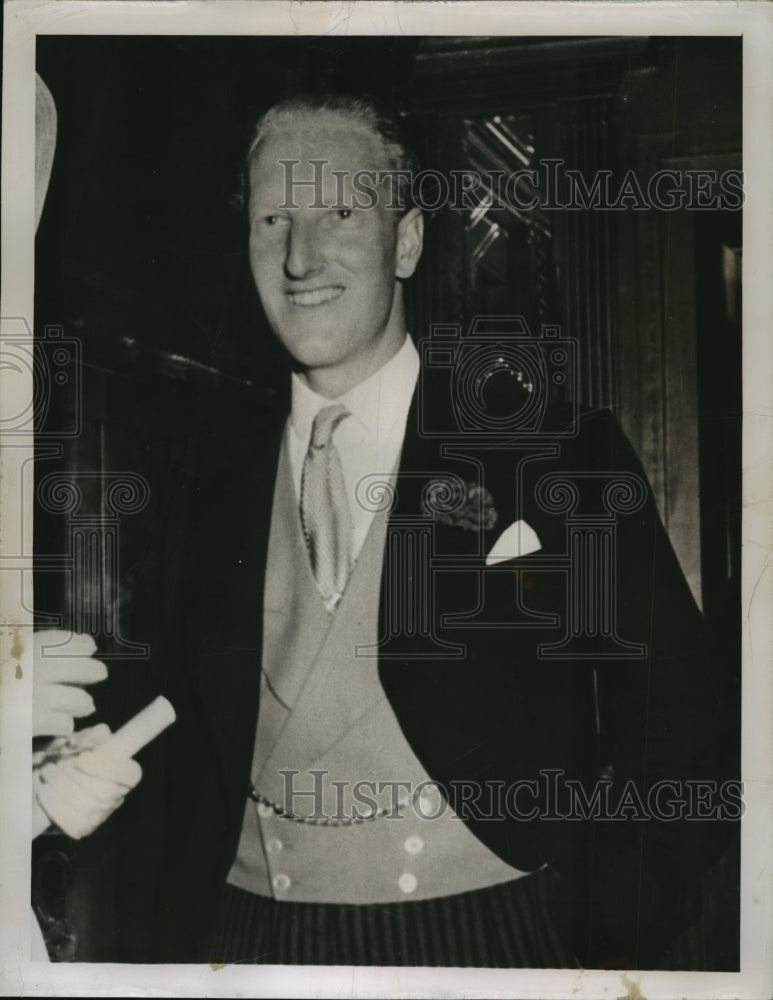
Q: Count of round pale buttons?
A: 6